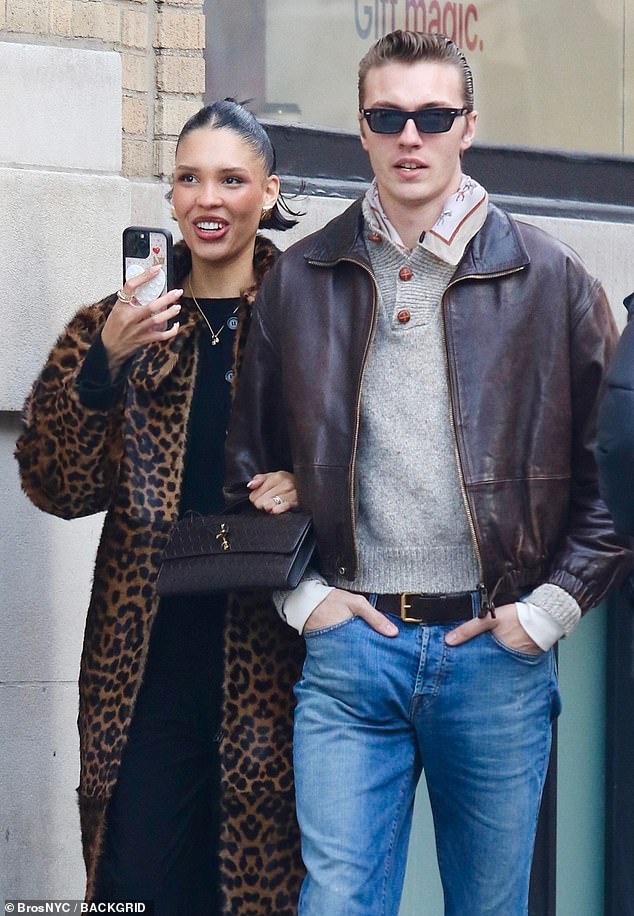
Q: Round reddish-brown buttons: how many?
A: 3